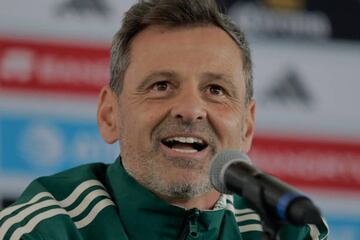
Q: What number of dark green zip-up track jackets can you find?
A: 1